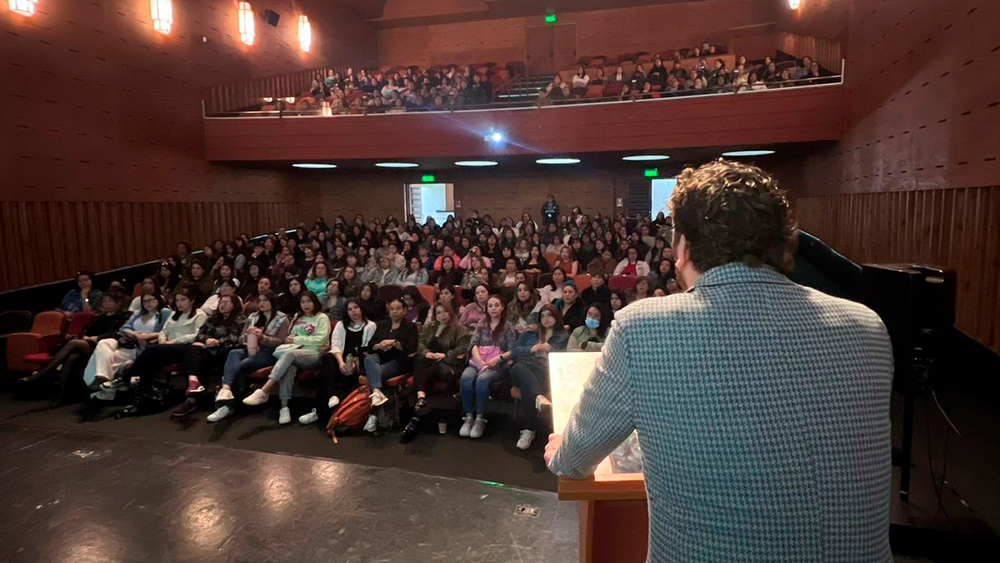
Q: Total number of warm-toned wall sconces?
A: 5